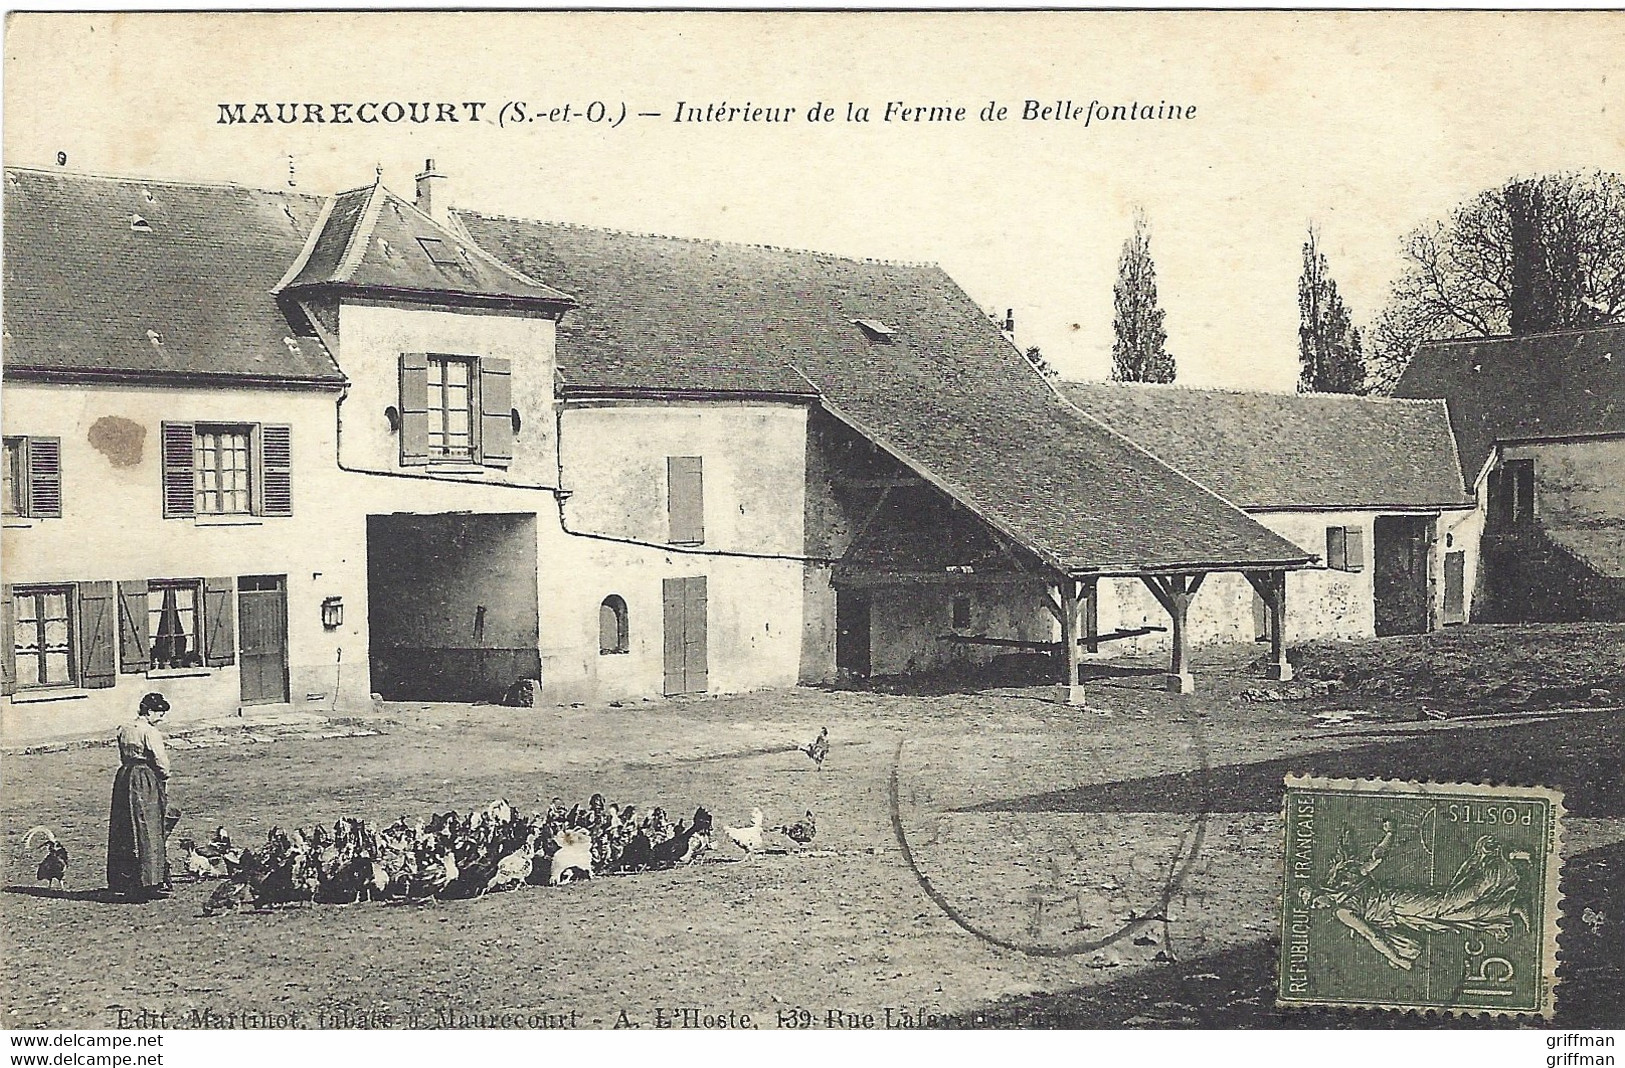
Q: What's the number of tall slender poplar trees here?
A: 2